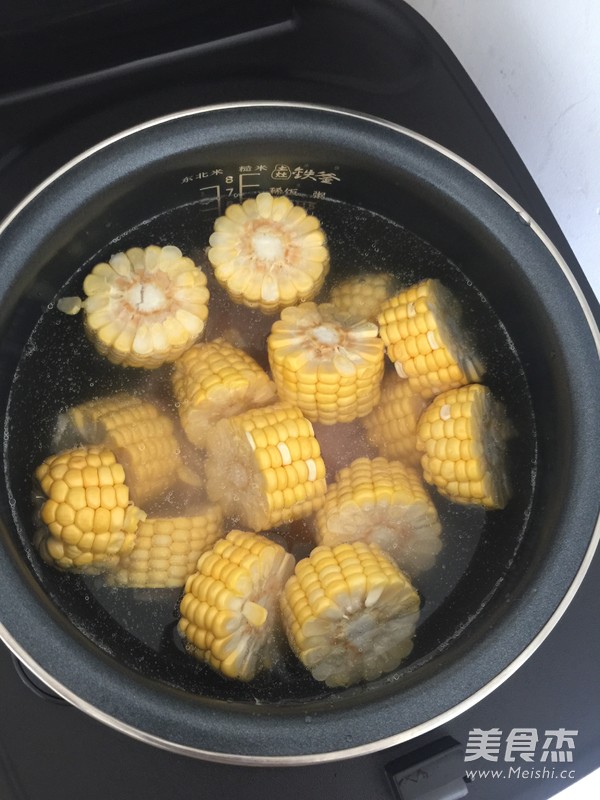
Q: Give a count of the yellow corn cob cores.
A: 15